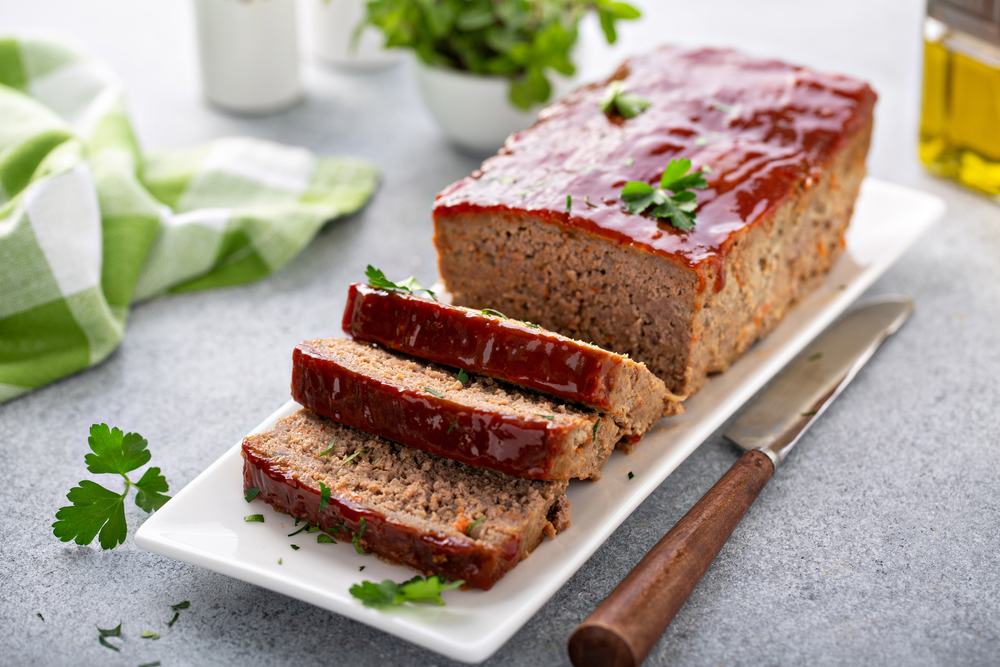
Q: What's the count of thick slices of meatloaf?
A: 3